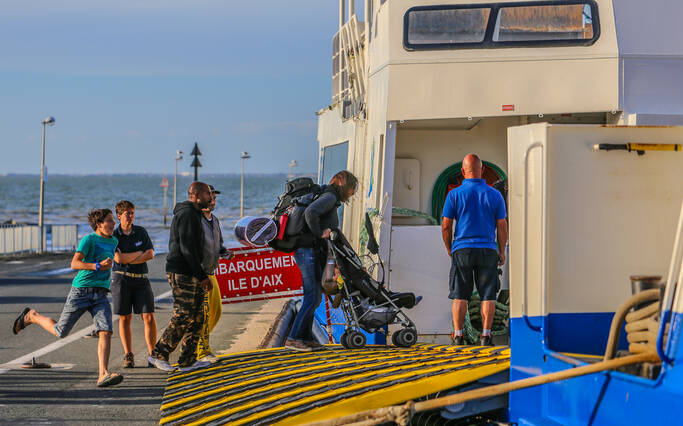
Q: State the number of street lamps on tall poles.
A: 4